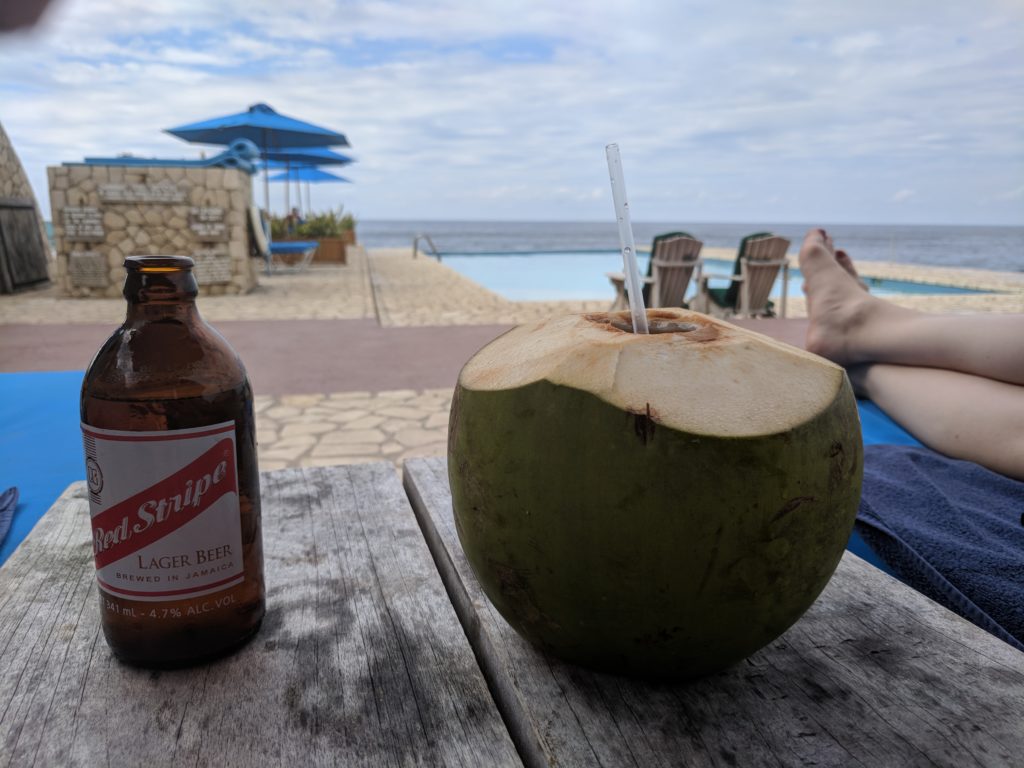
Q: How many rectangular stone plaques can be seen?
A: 5